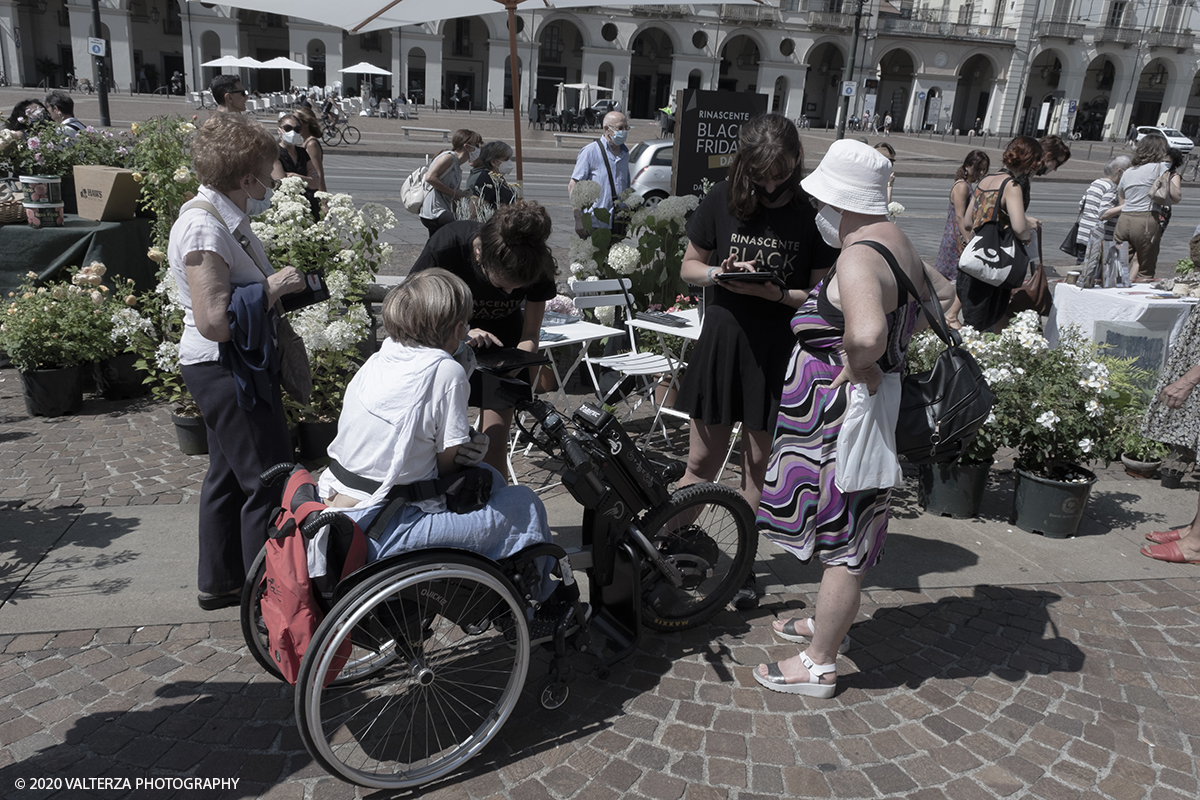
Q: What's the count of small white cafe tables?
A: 2